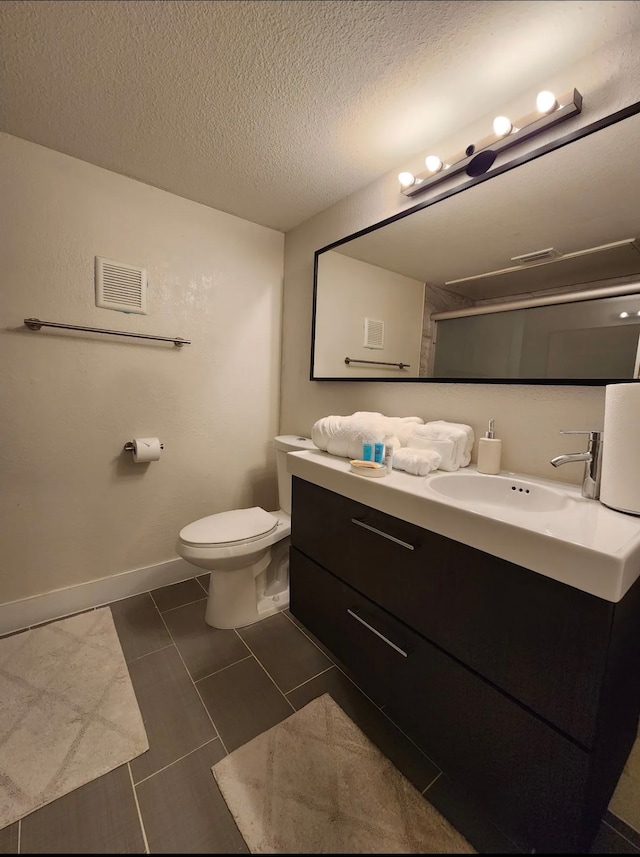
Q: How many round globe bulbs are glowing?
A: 4